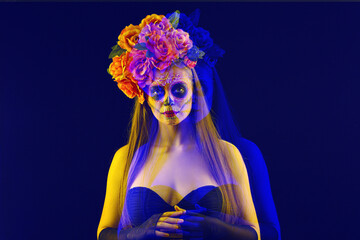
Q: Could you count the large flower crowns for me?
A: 1